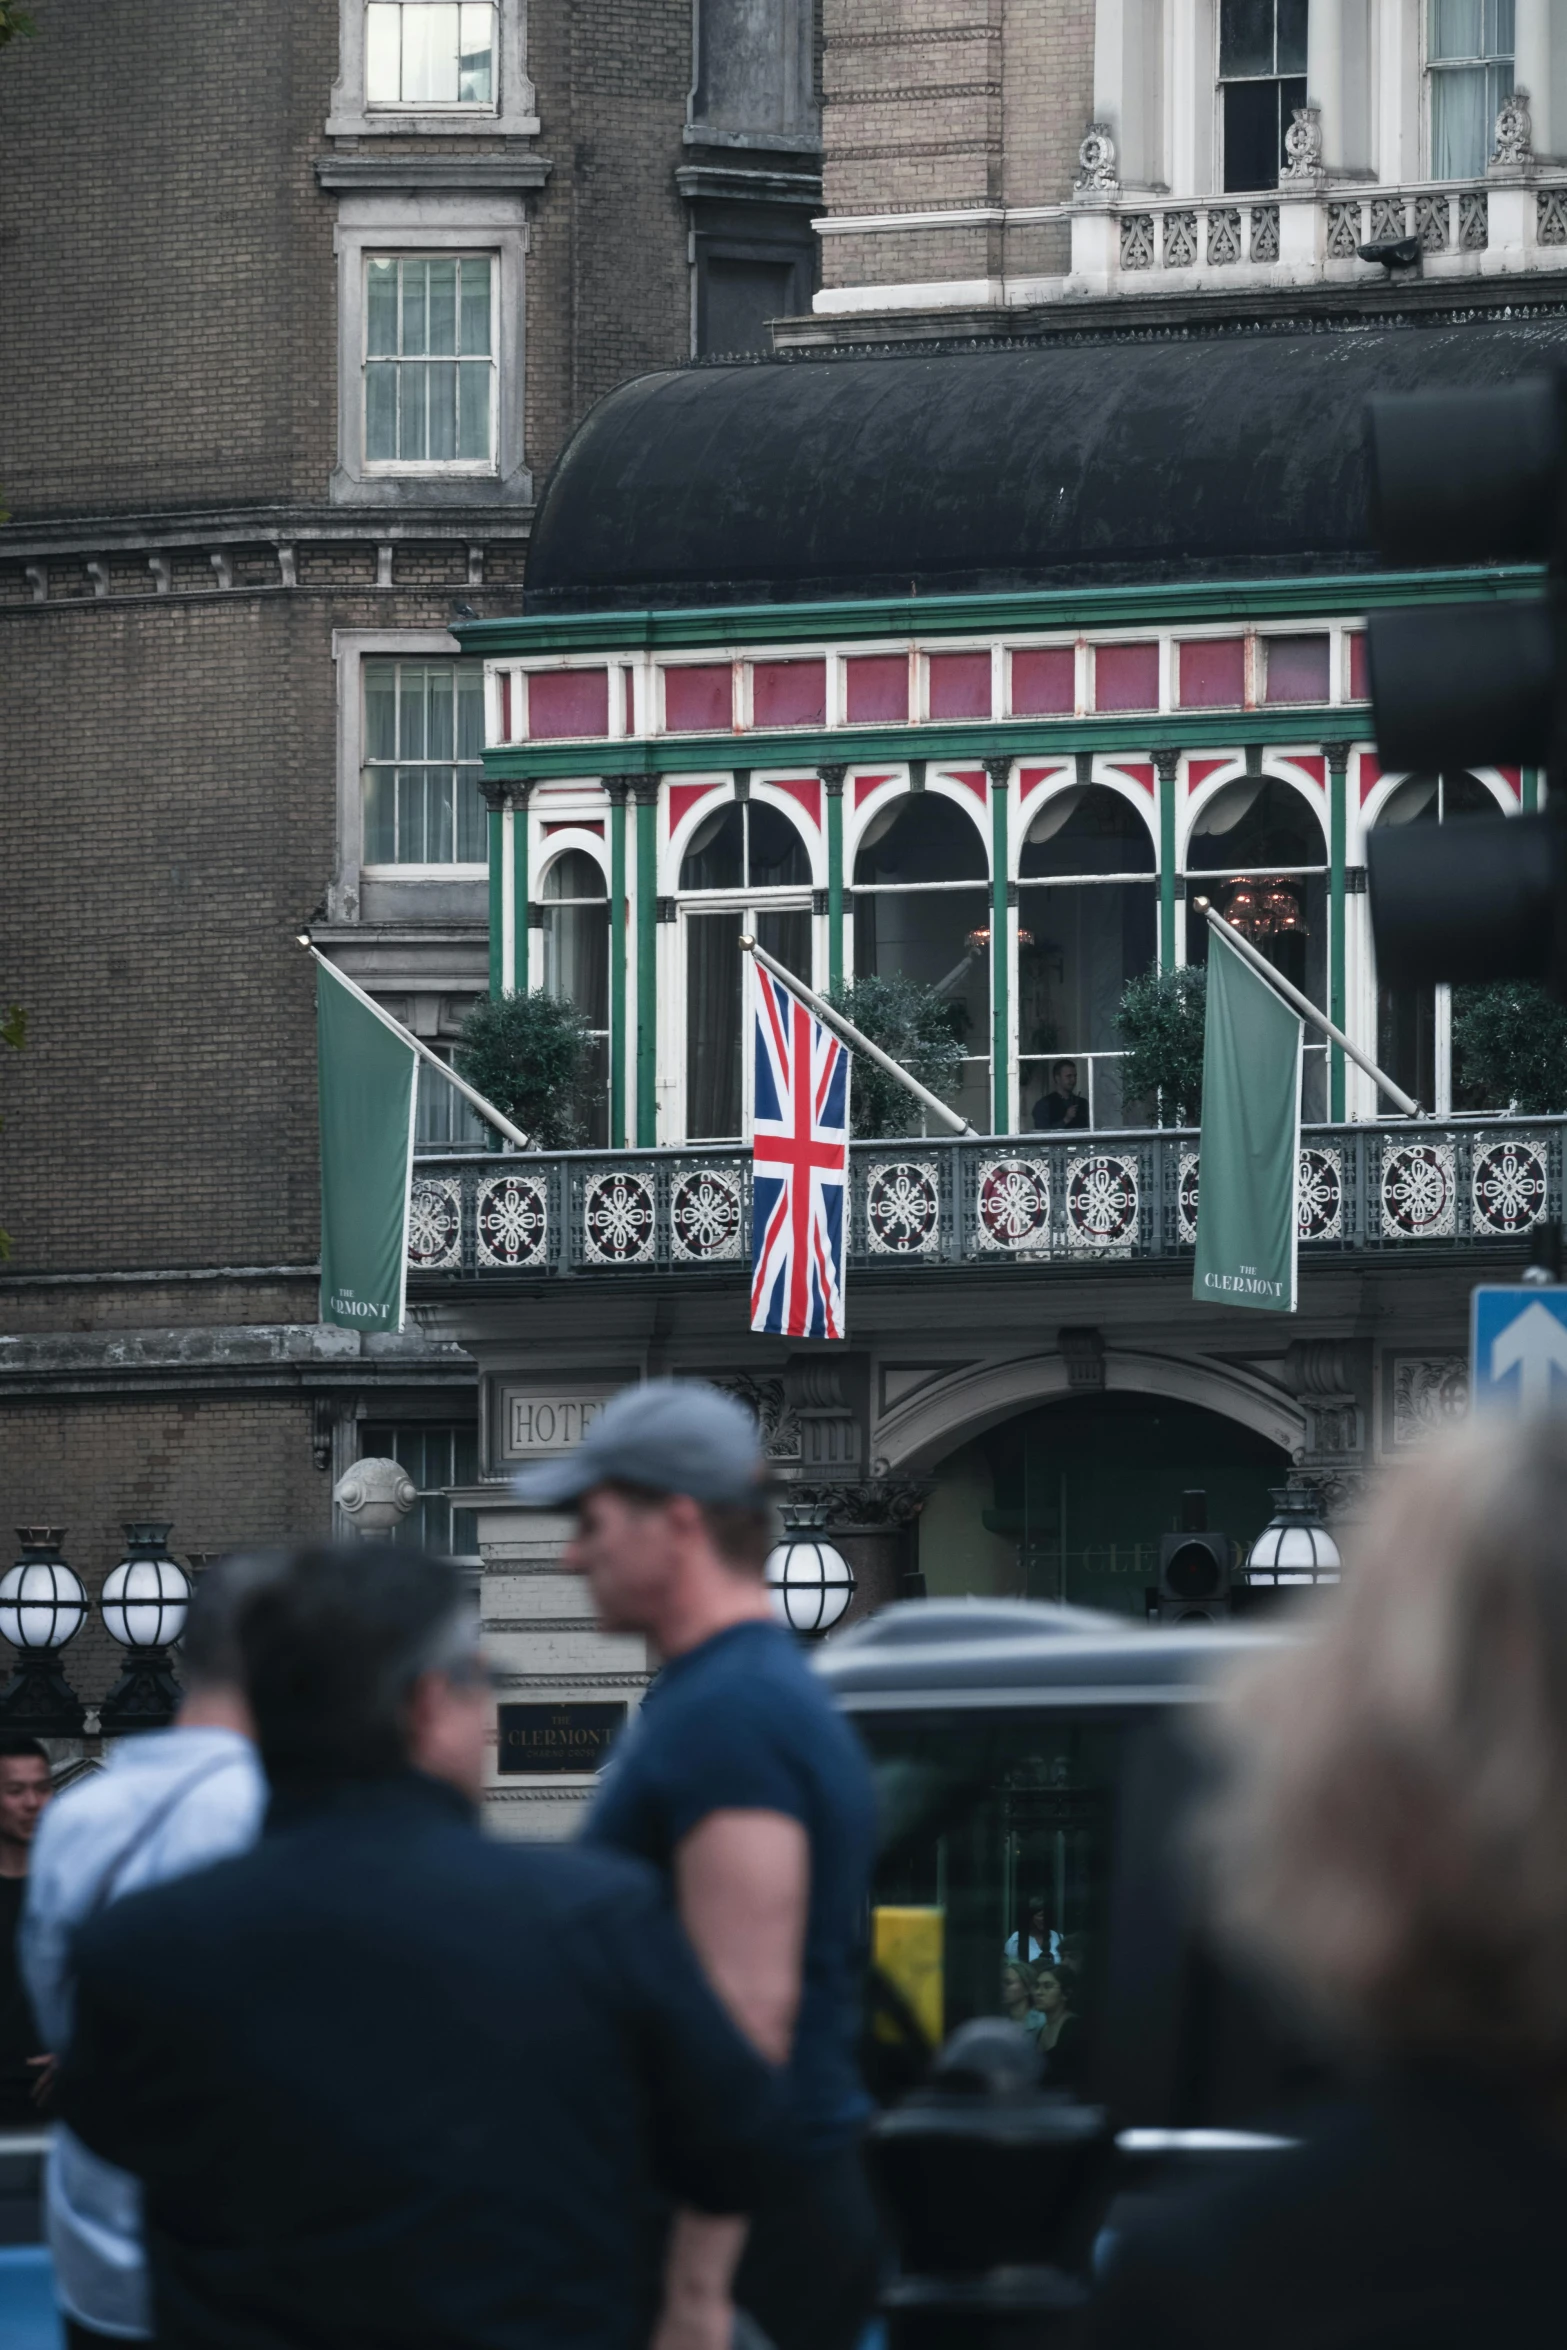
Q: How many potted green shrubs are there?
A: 4